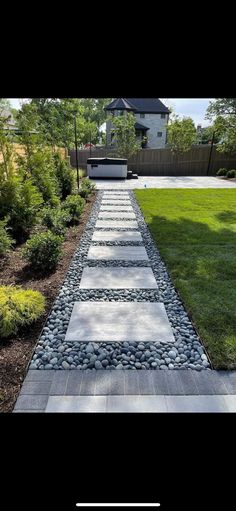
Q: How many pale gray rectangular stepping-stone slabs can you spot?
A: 10